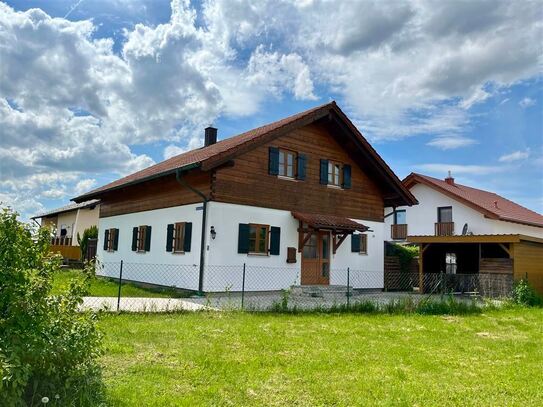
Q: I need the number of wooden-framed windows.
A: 7